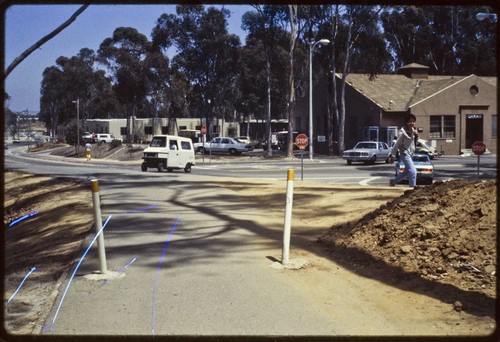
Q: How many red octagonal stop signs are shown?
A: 3